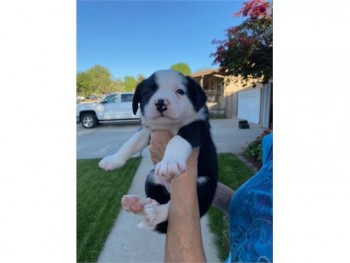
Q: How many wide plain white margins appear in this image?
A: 2